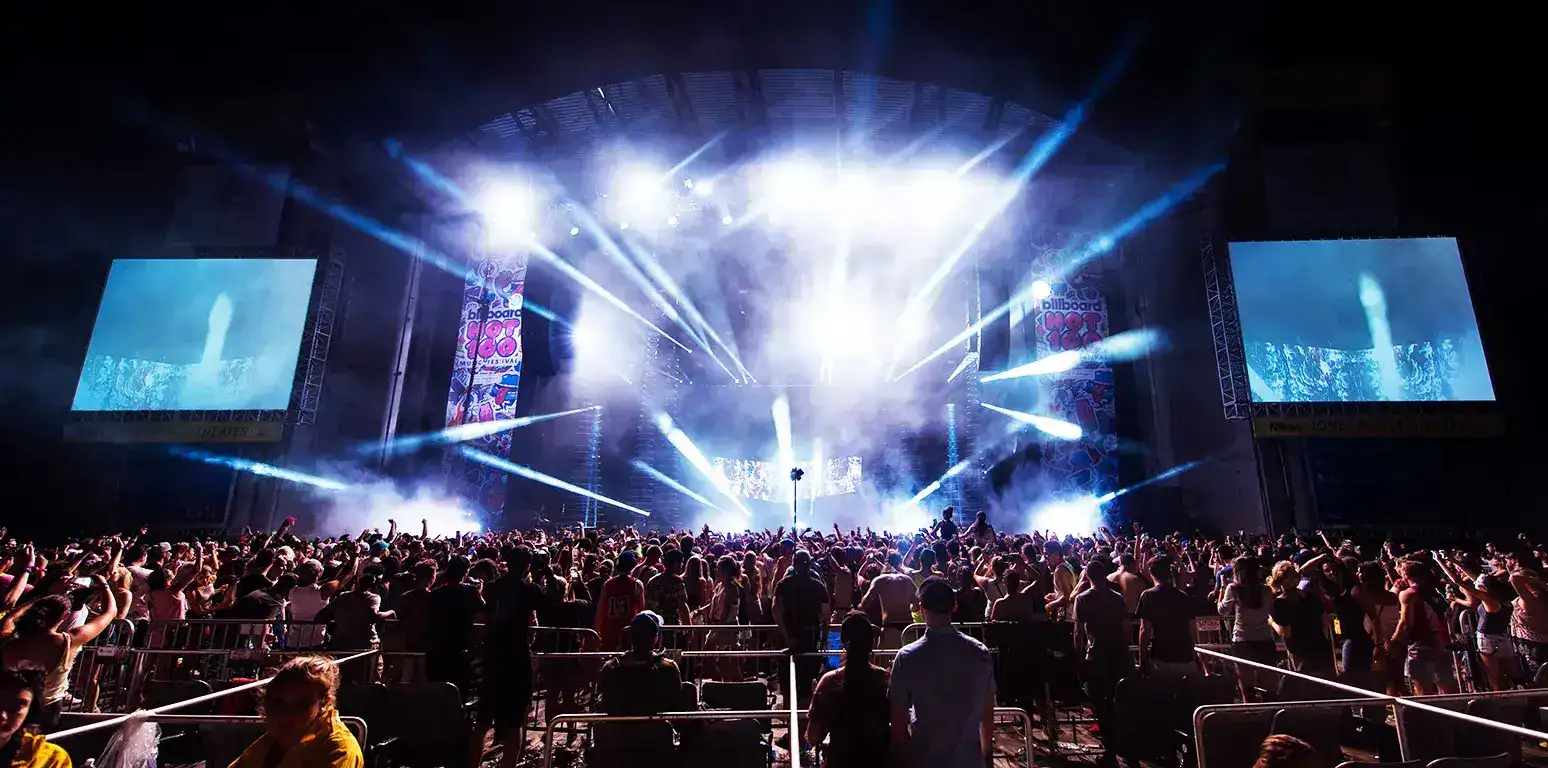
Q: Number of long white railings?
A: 3